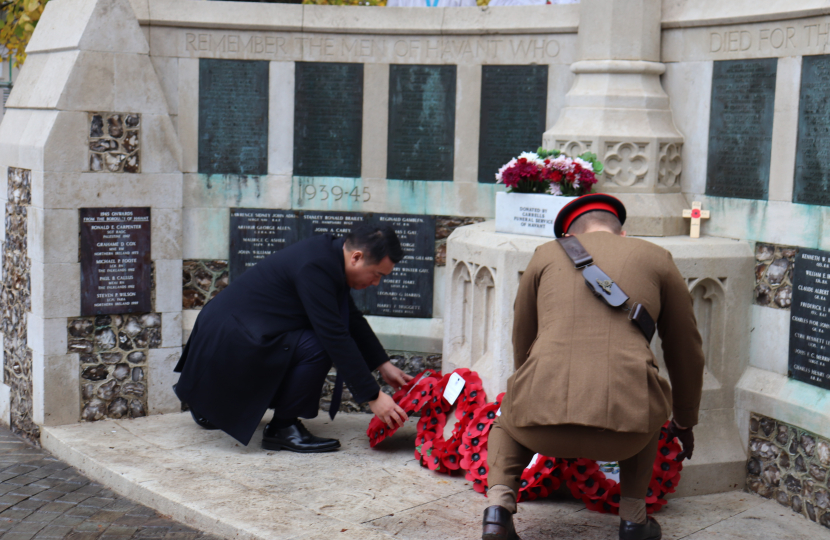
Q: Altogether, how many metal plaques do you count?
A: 11